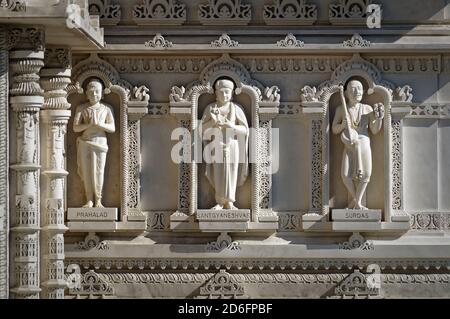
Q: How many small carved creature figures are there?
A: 5